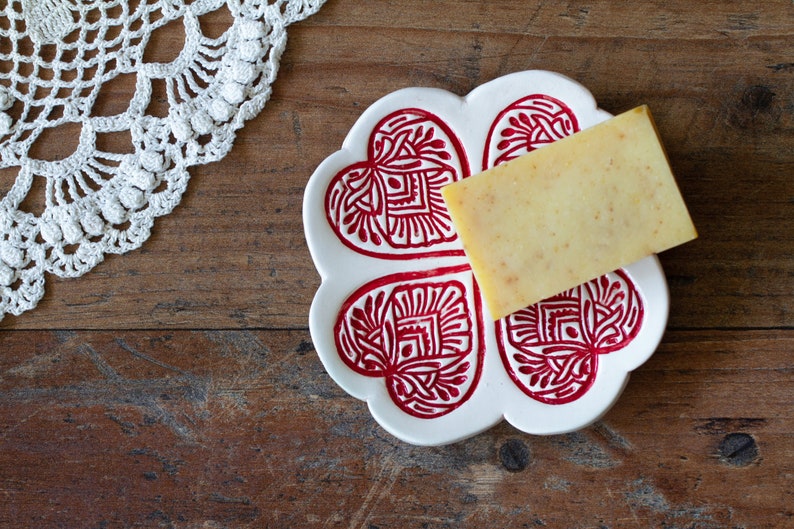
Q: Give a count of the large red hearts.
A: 4